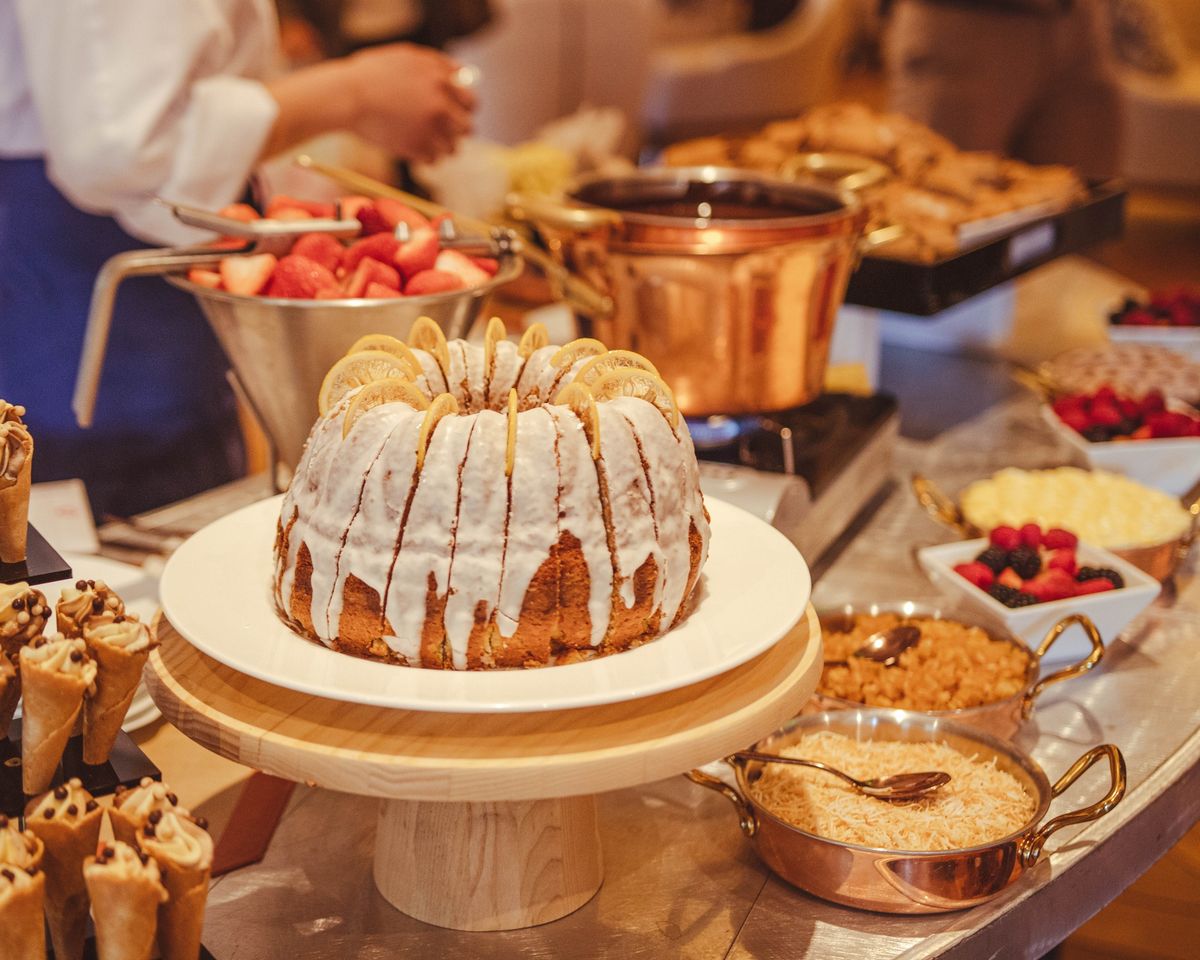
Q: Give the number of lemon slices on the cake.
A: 12